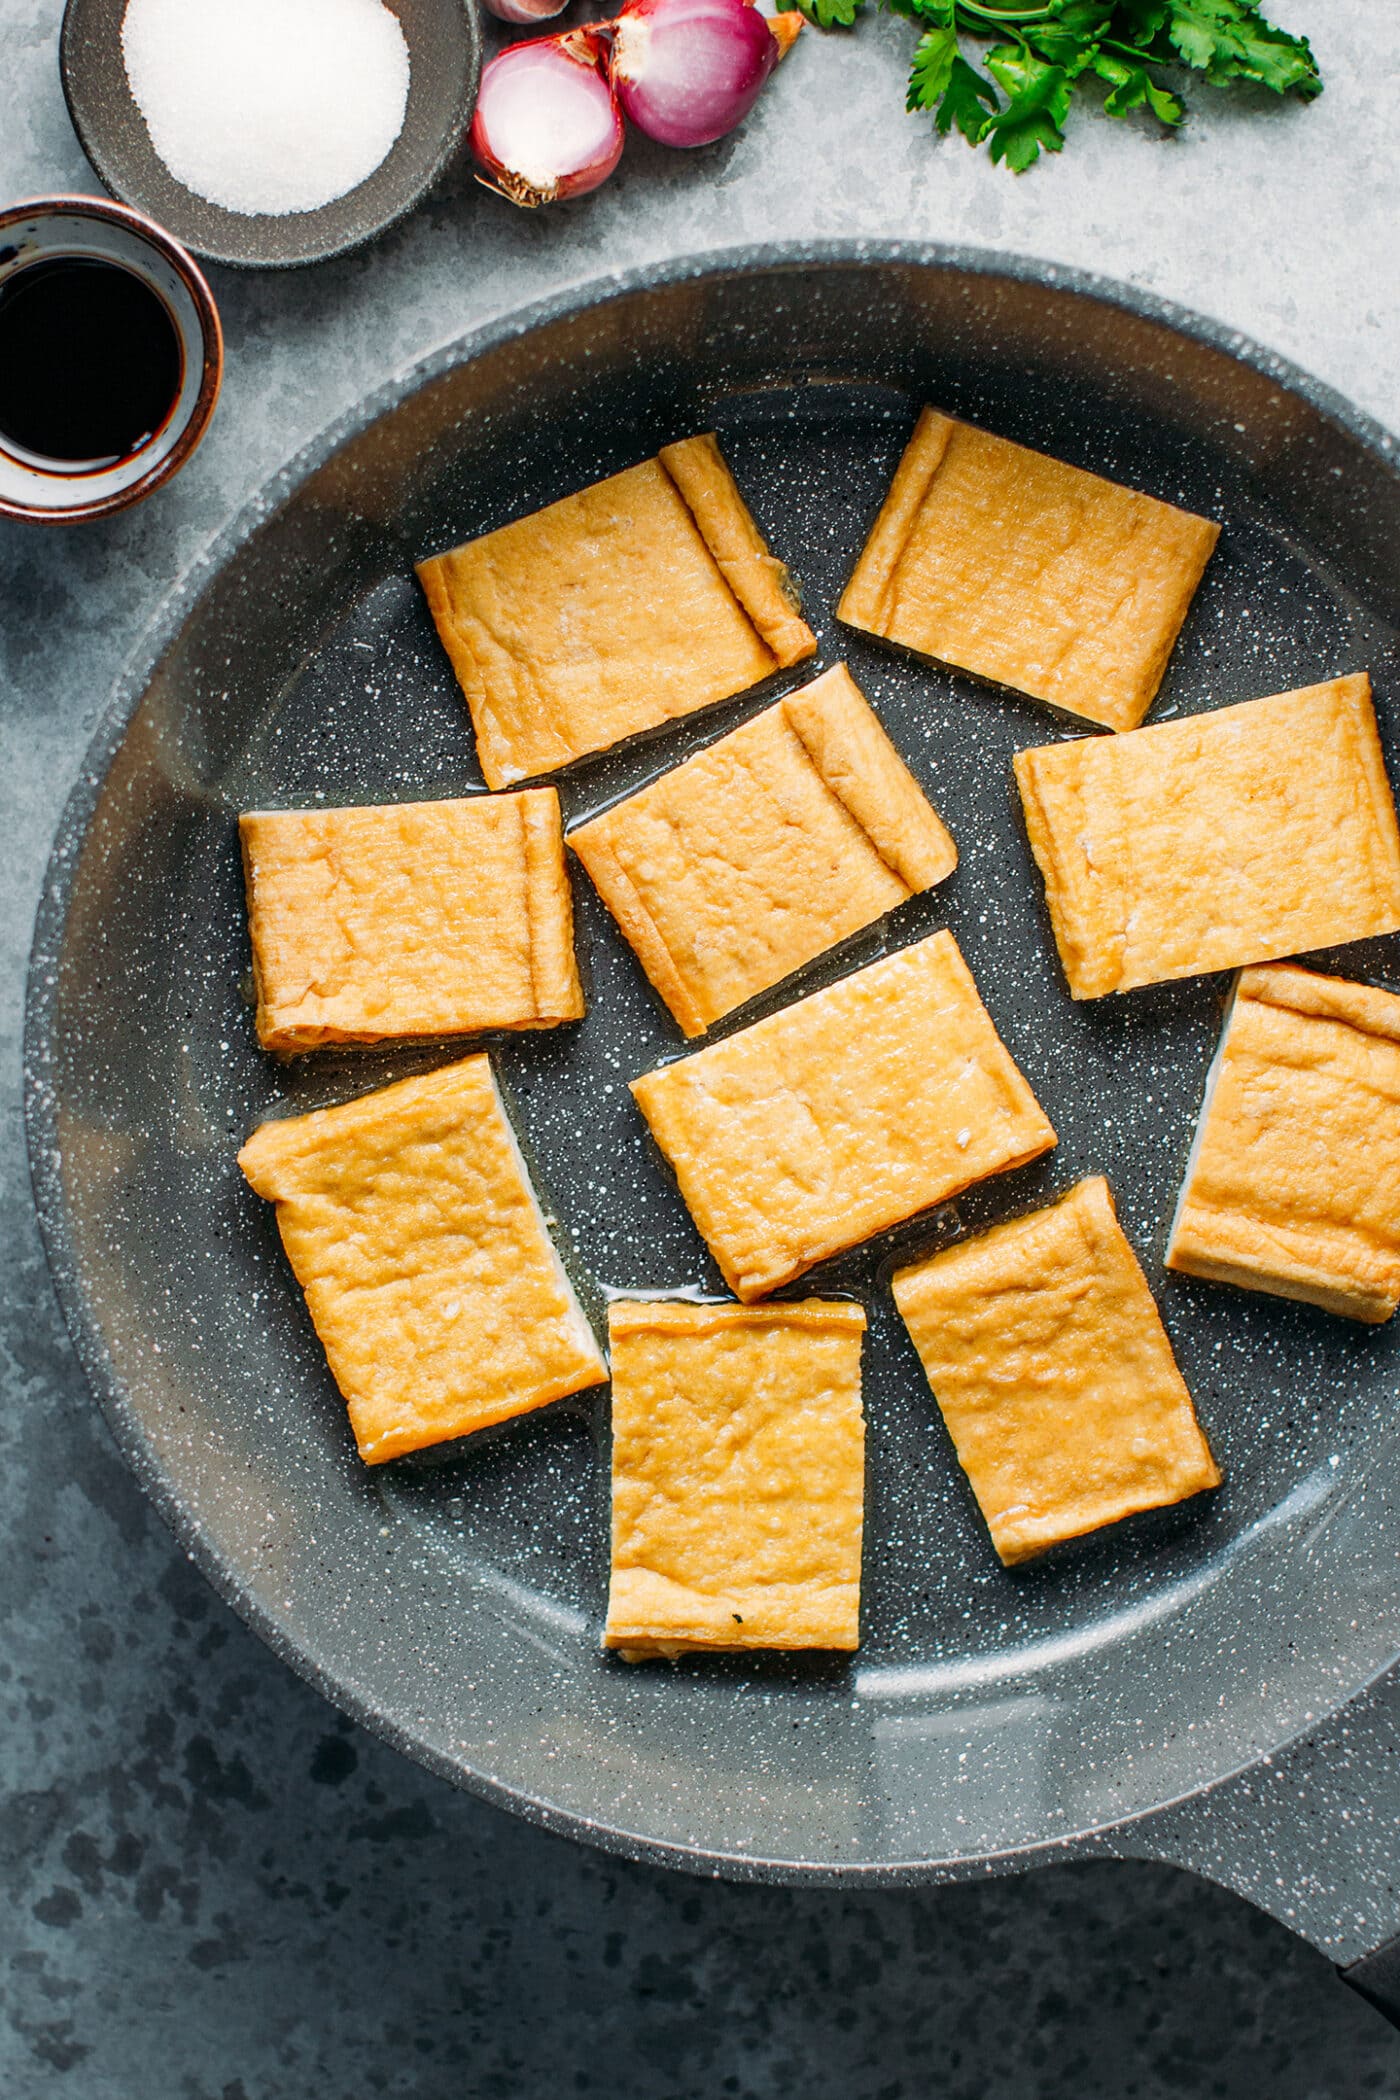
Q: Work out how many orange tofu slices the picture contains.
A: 10